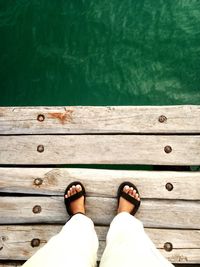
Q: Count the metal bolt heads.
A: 9